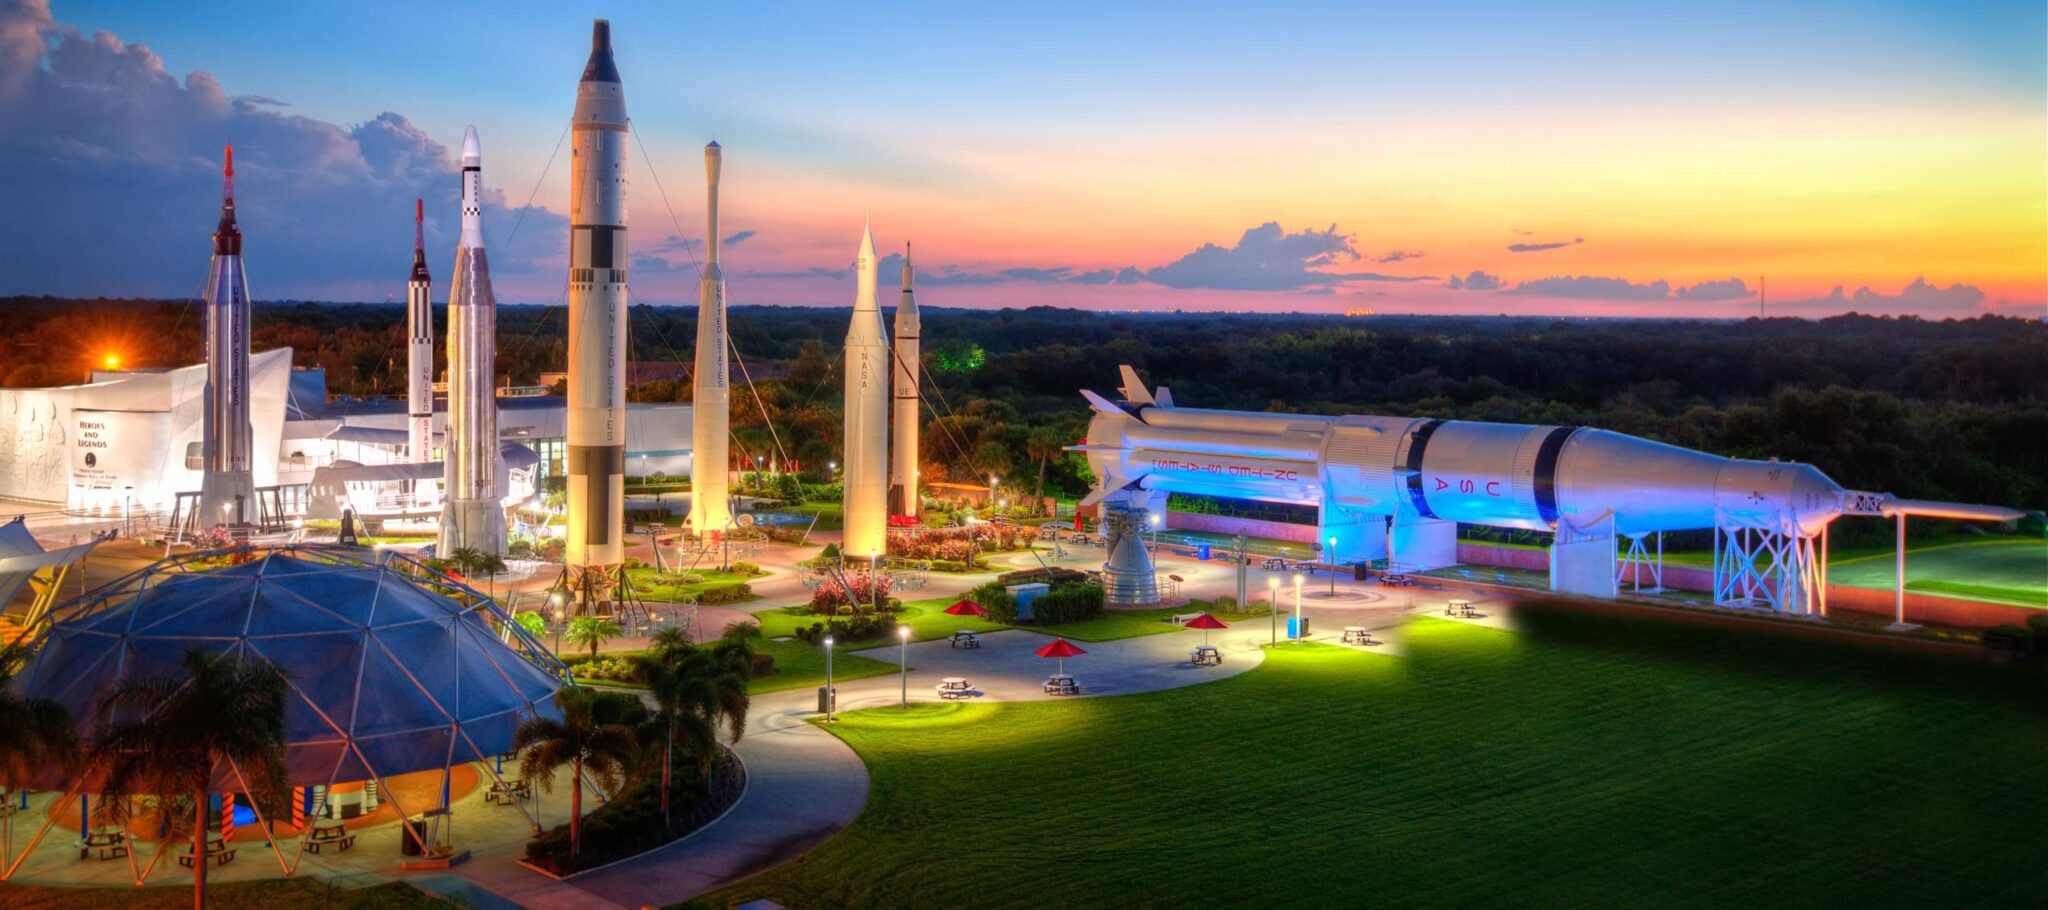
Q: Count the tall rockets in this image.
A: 7